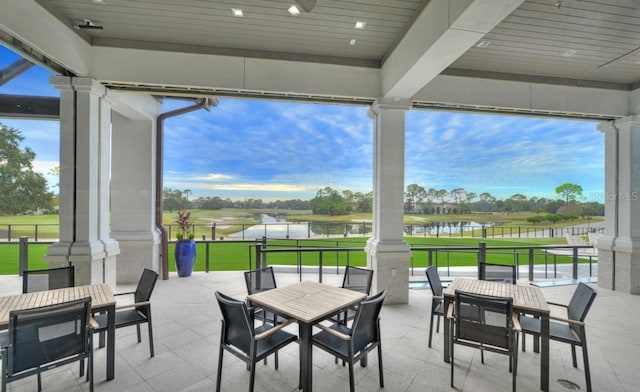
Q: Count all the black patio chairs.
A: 11